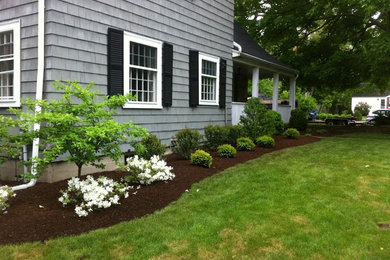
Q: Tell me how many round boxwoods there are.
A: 5